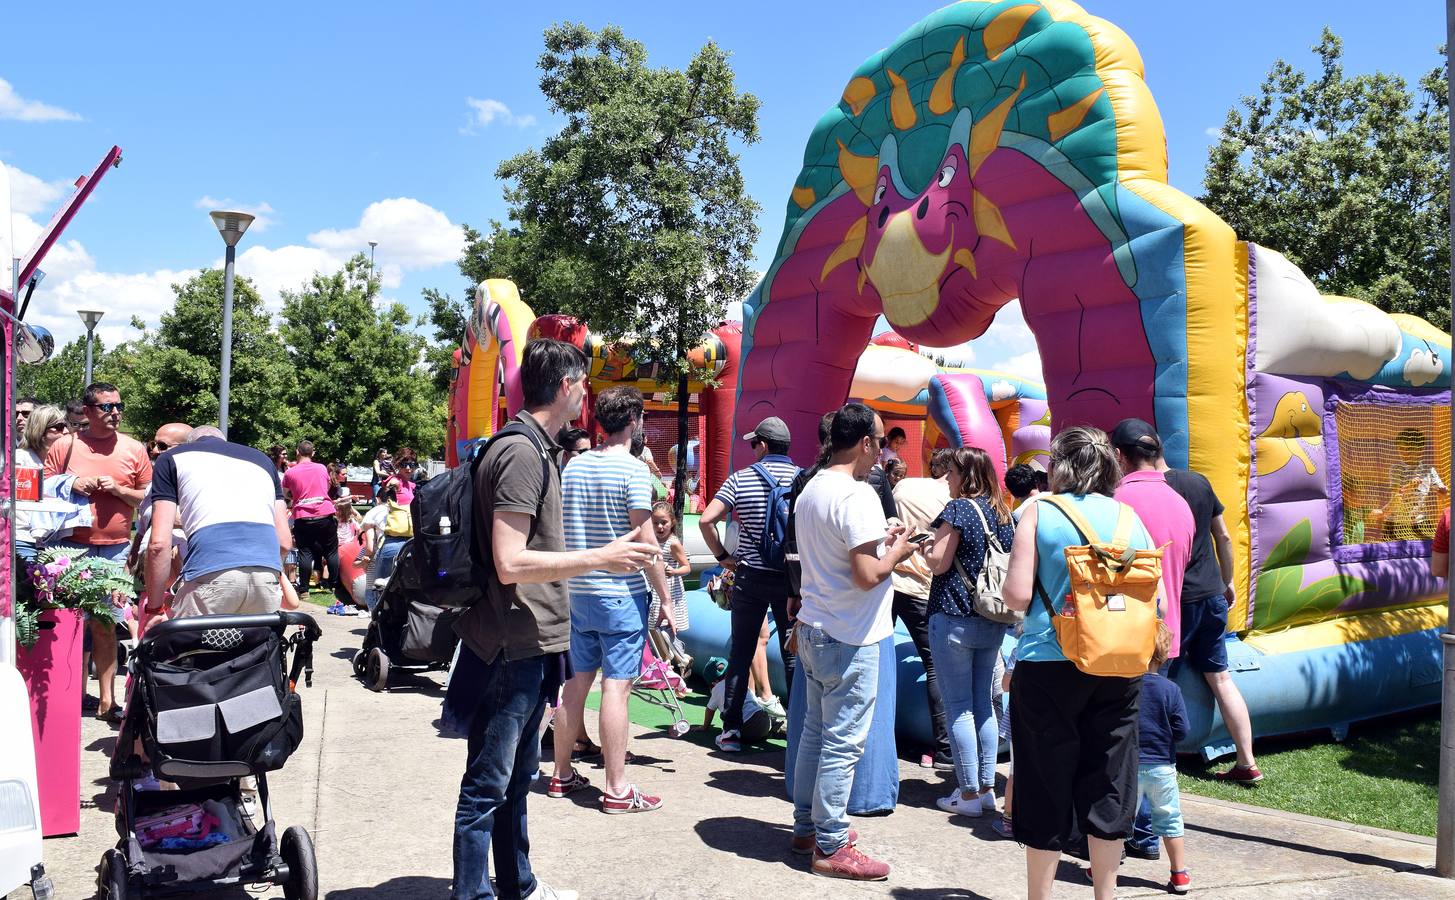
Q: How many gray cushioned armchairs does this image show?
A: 0